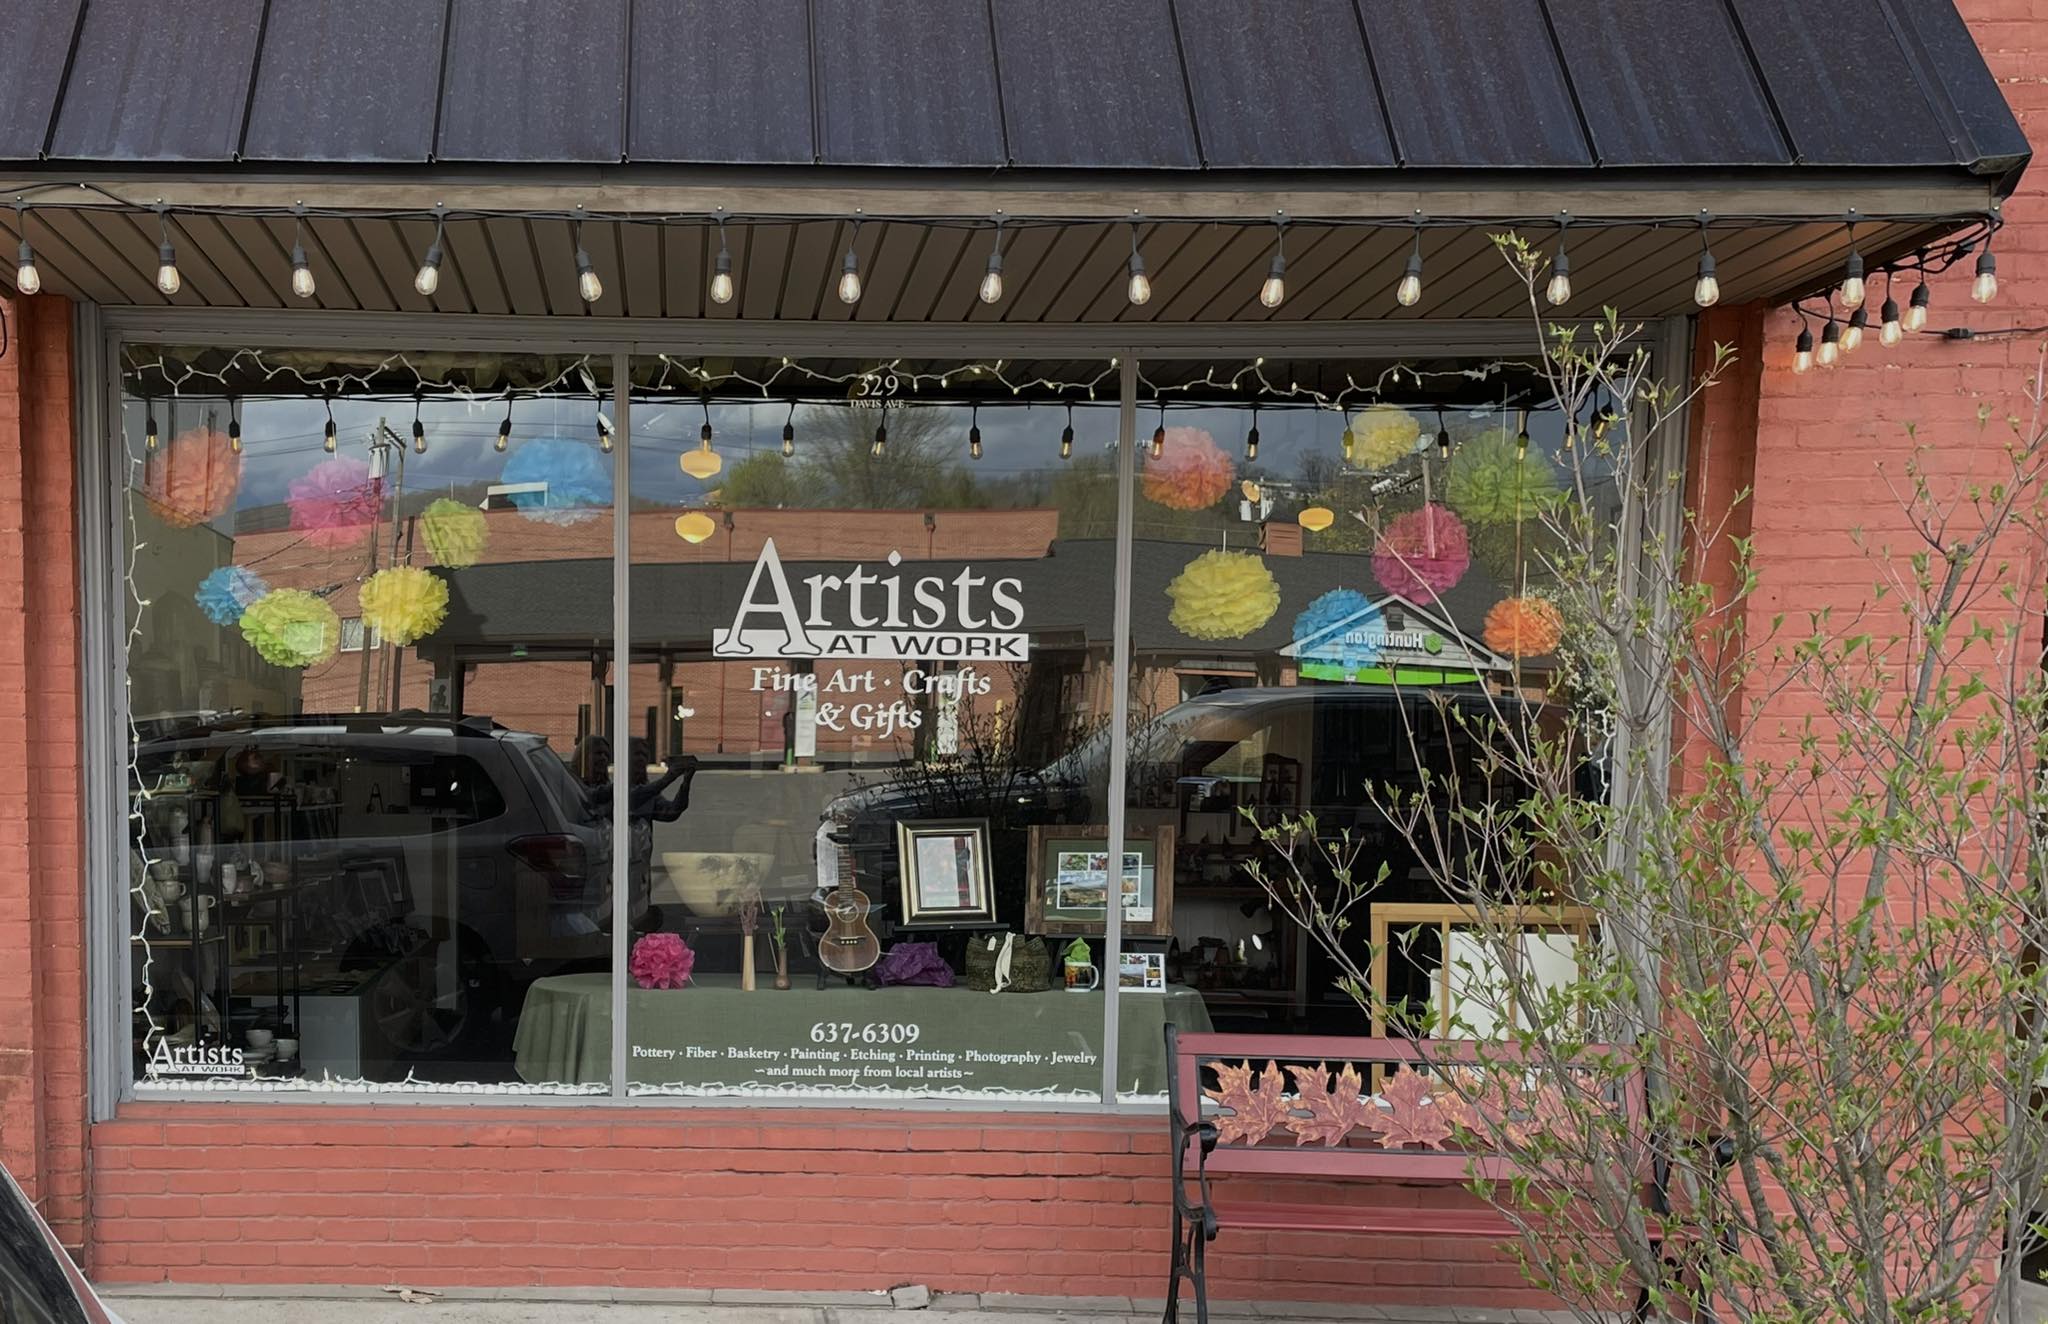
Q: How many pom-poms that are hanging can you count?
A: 14